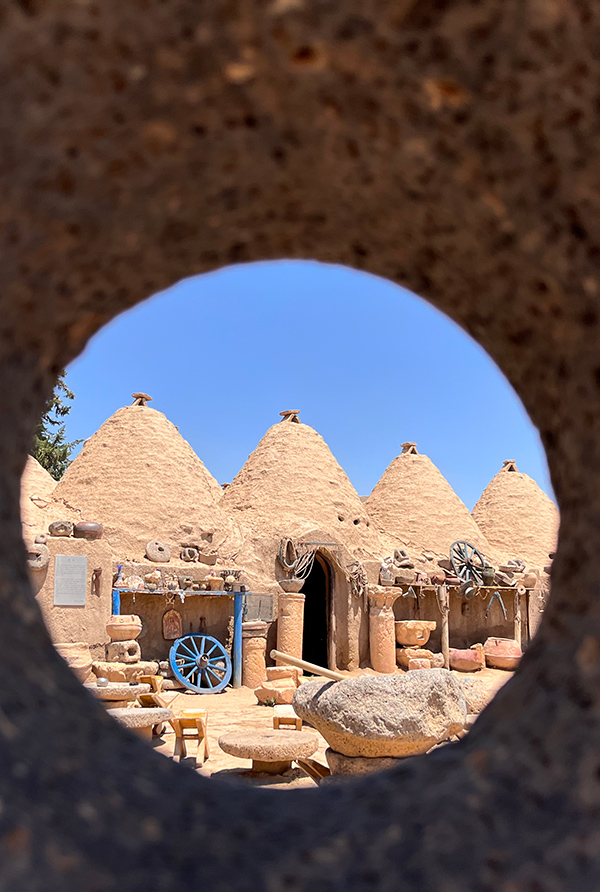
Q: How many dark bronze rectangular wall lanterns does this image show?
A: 0